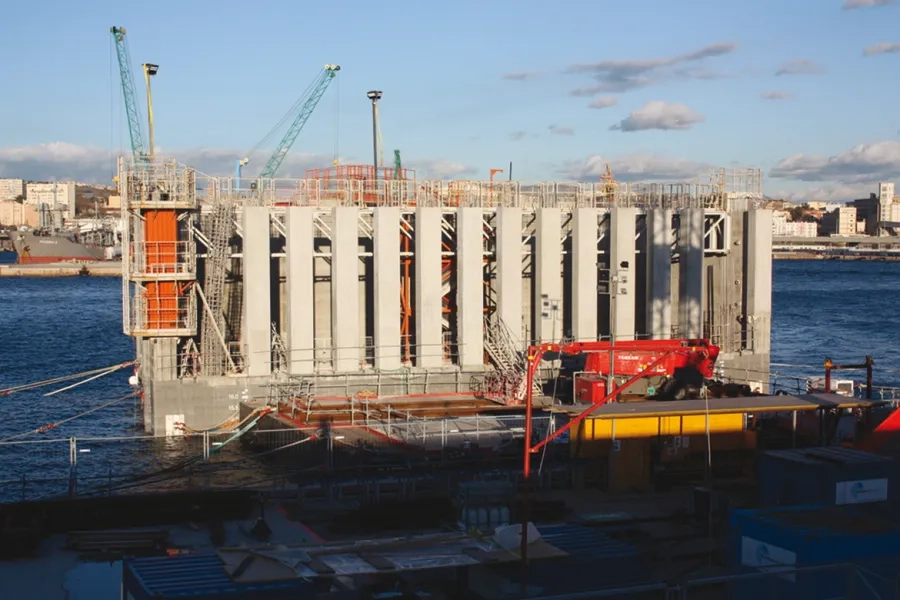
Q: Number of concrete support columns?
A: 13